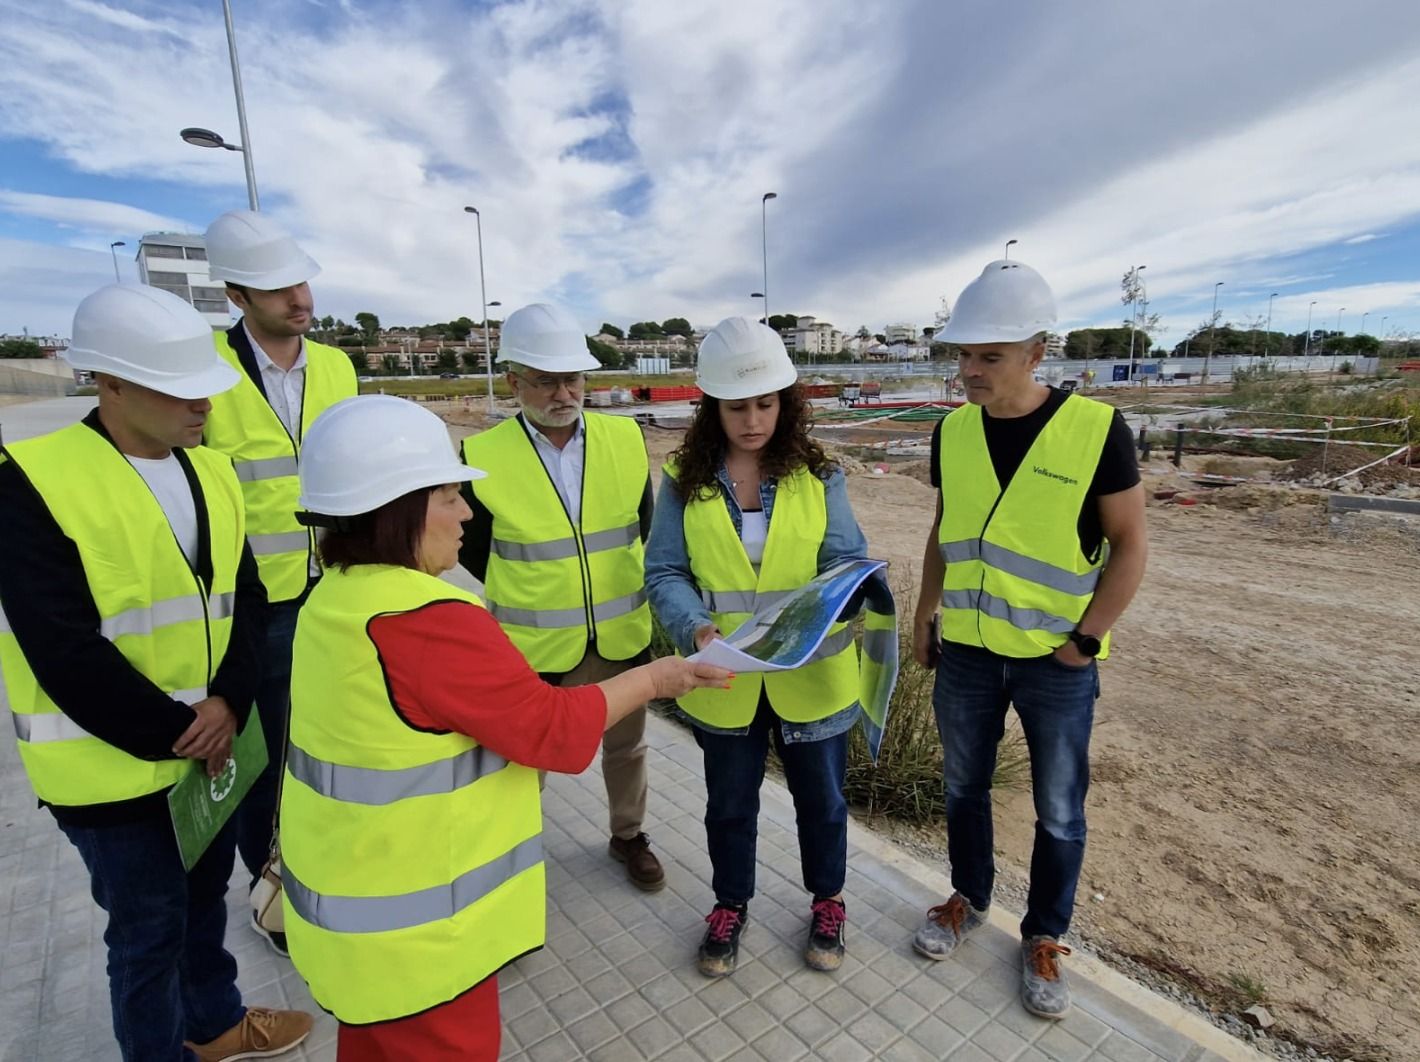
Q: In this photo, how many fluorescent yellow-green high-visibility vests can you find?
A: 6